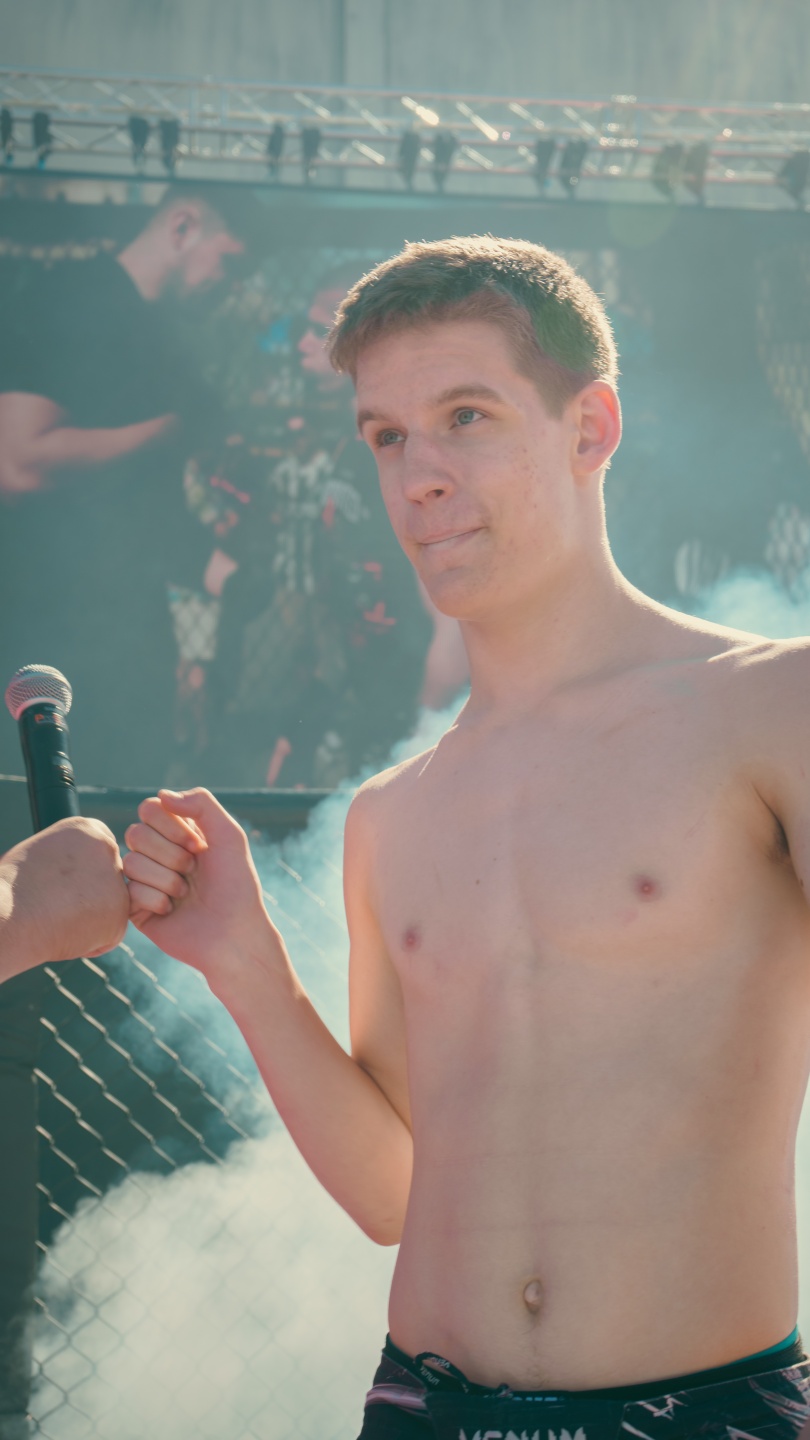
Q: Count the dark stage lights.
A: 13